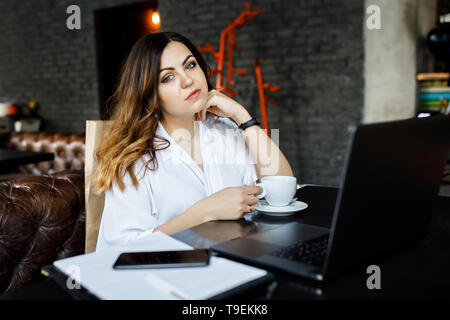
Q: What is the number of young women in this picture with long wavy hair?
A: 1